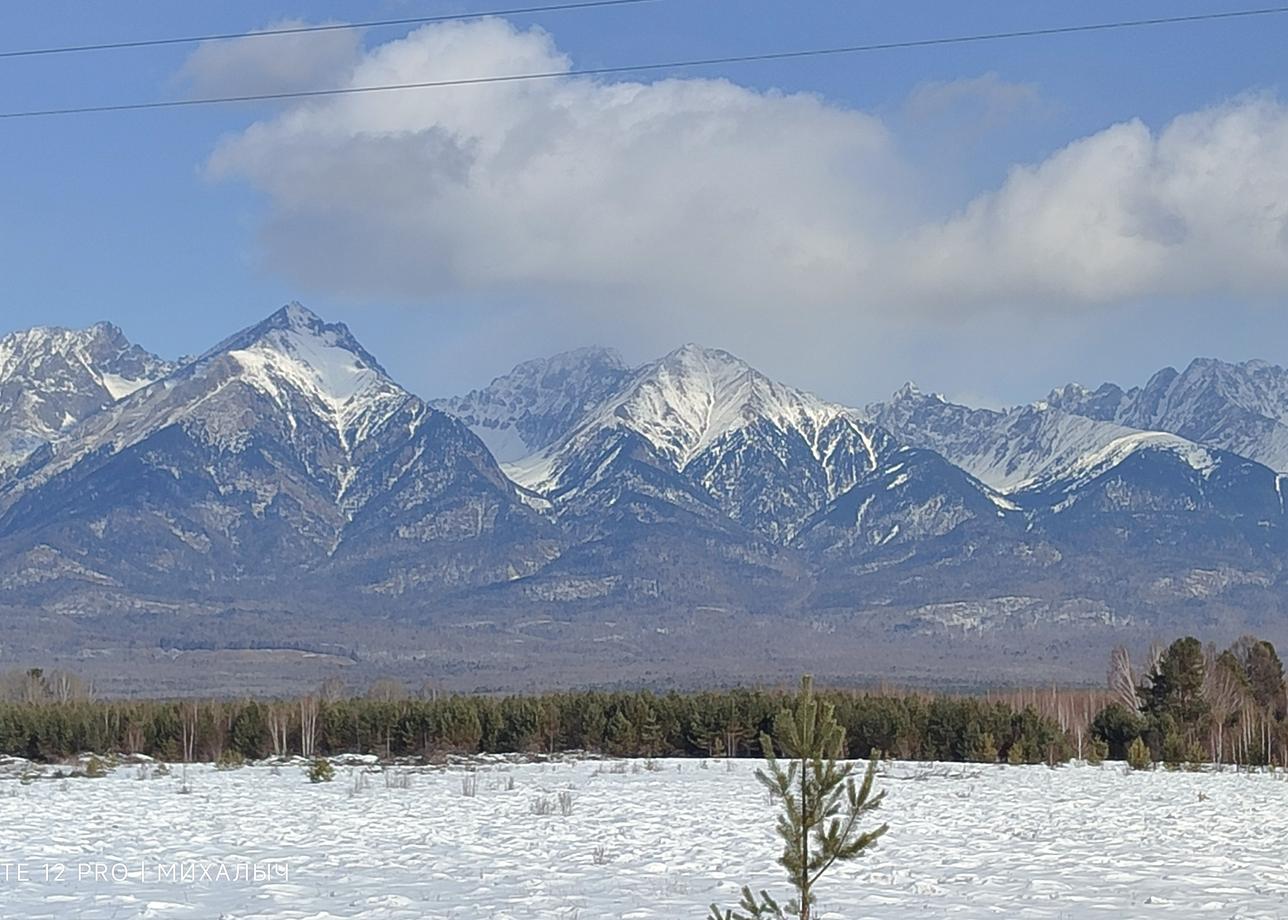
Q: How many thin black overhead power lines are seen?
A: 2